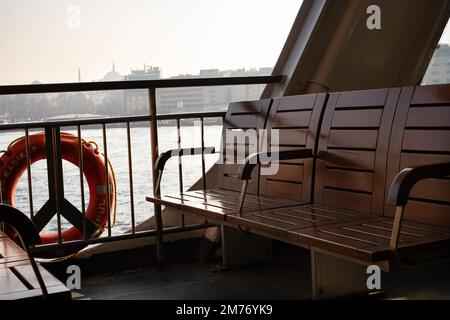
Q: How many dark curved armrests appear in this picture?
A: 4